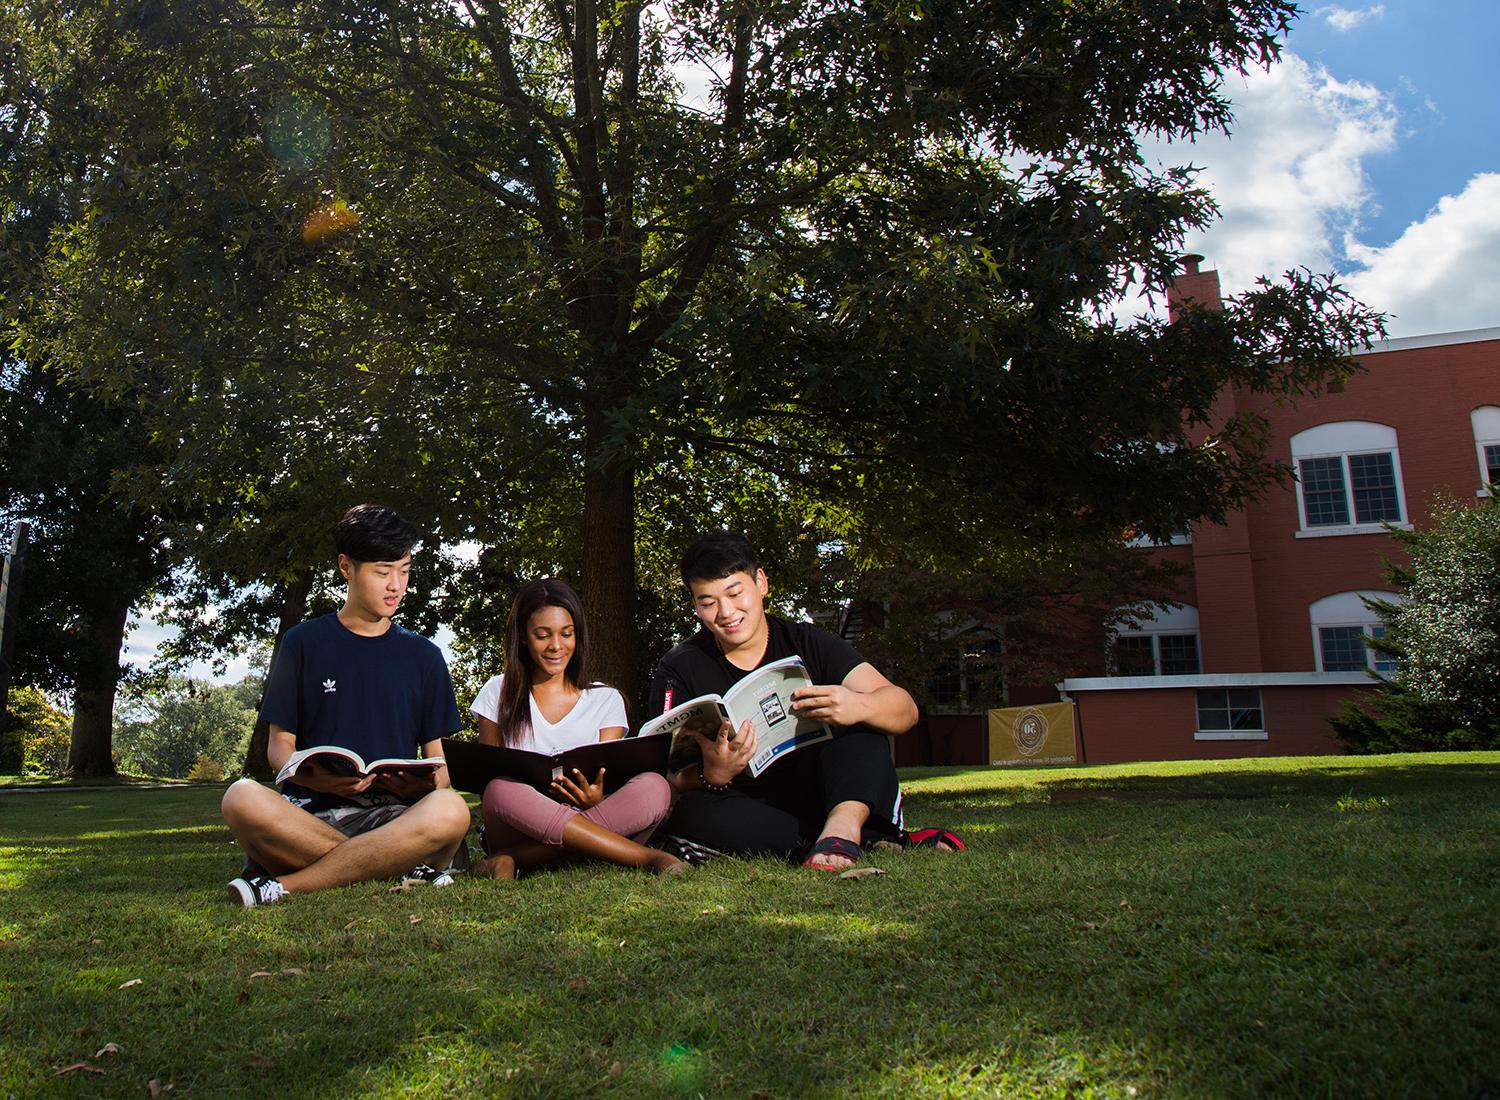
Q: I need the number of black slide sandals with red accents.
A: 2